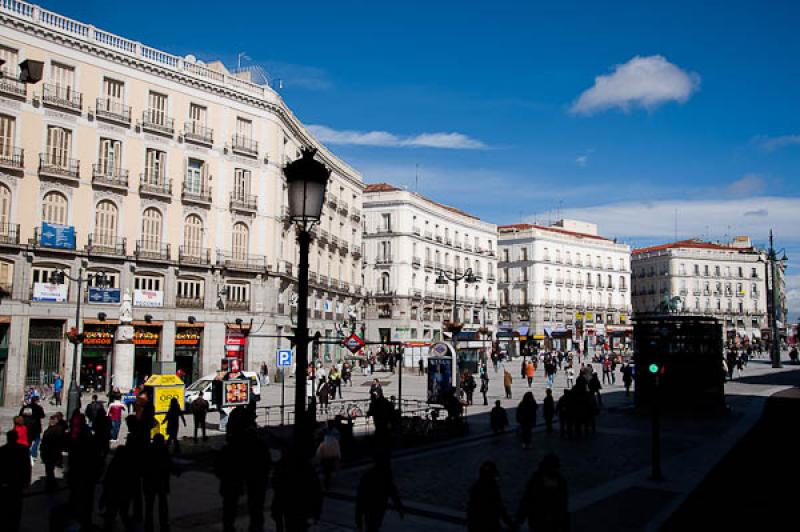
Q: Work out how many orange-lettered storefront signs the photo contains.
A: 3